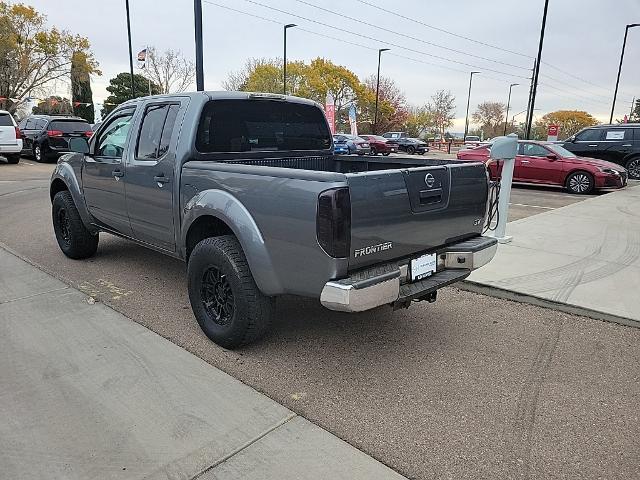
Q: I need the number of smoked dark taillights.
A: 1